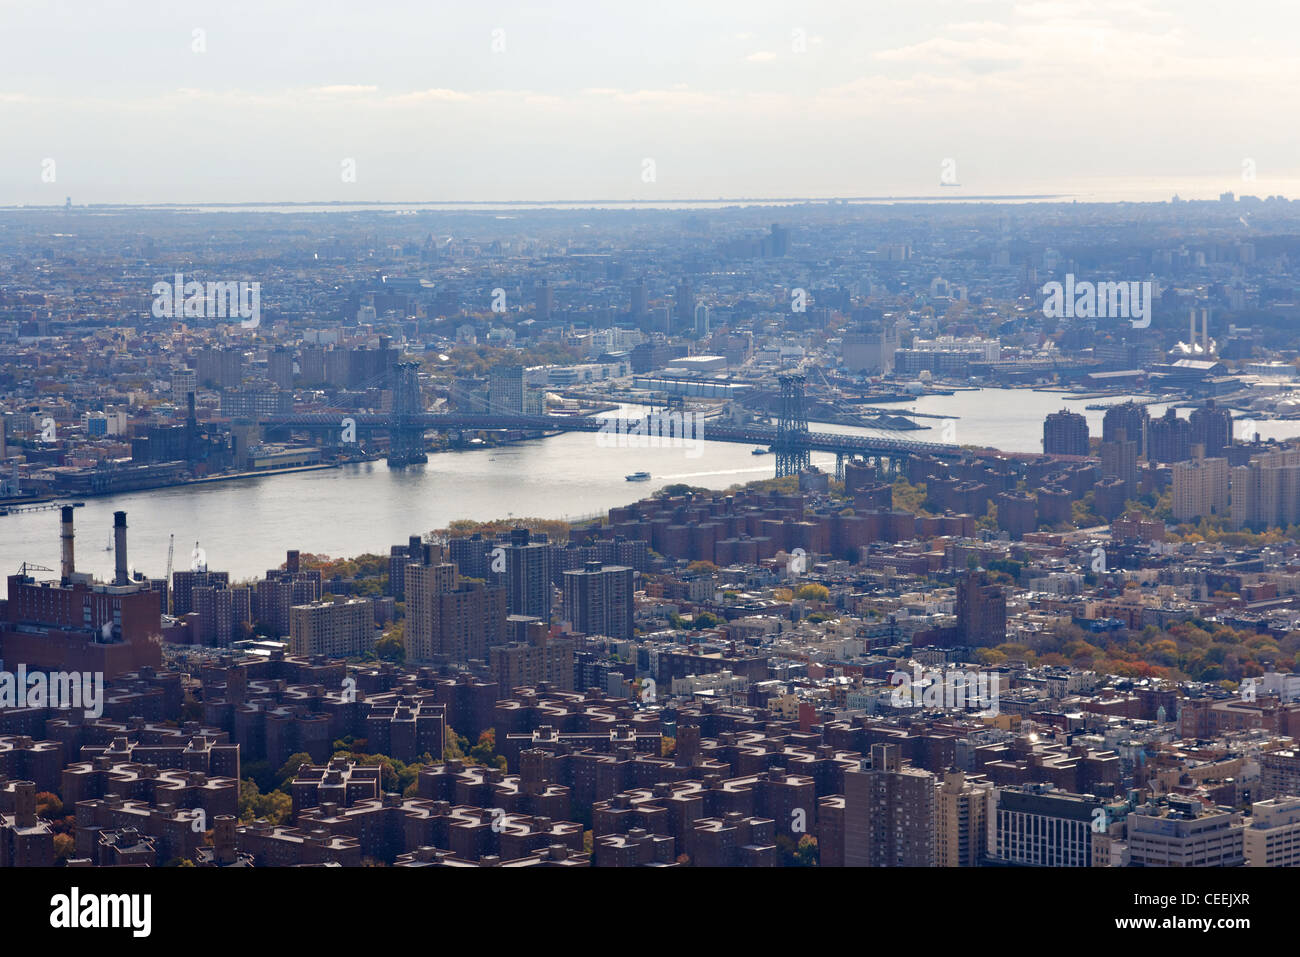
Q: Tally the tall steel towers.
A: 2